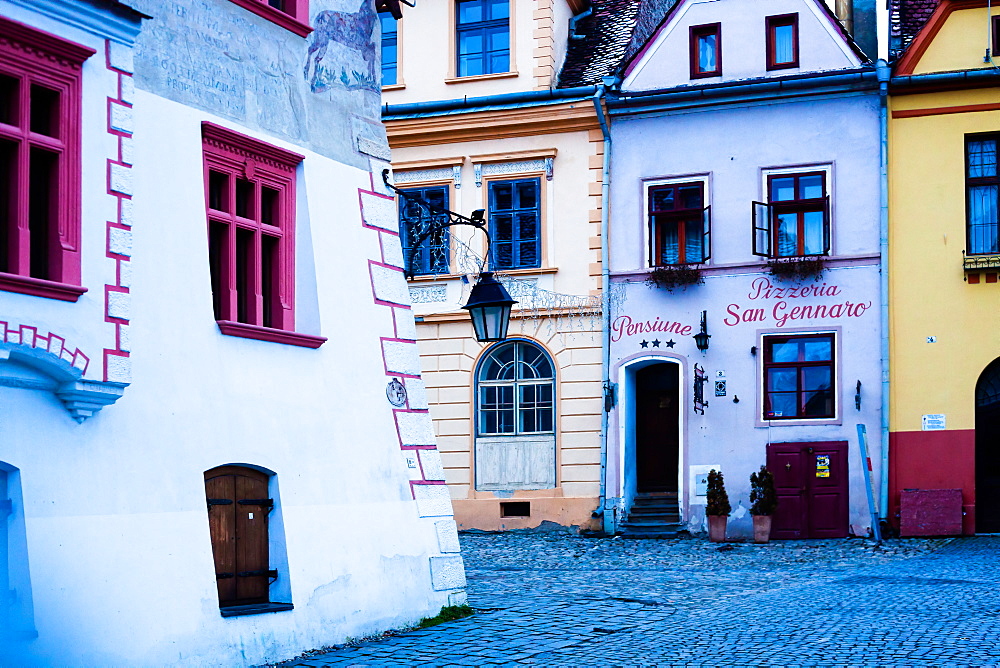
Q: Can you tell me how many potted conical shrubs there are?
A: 2